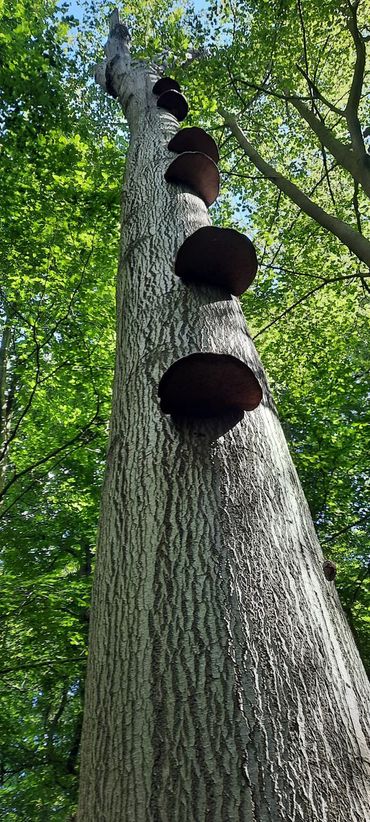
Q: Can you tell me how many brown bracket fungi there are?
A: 6